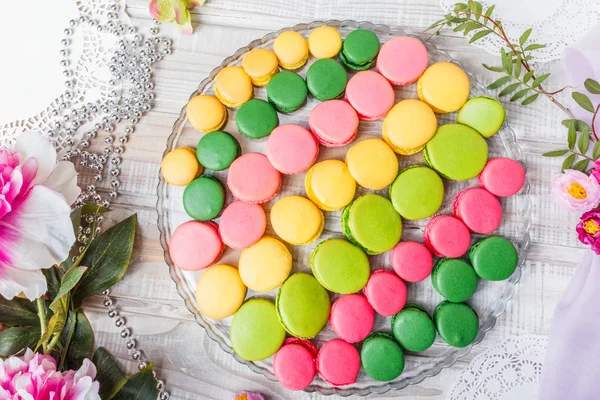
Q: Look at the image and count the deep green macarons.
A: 11